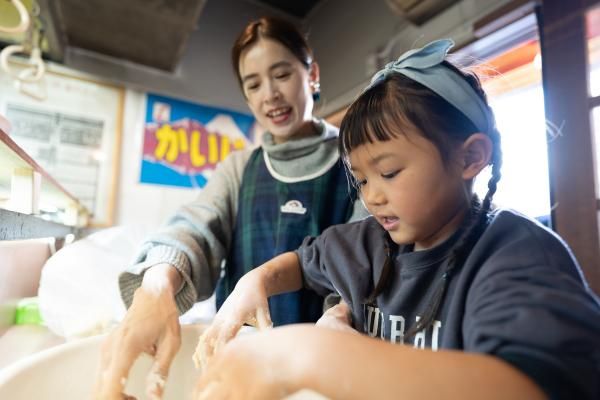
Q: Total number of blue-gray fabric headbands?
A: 1